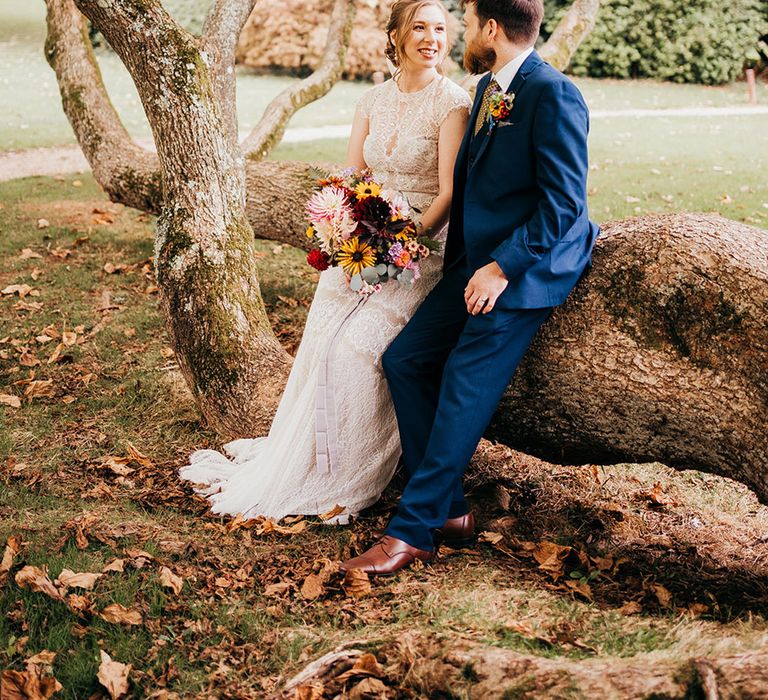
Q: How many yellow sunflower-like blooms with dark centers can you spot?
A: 2